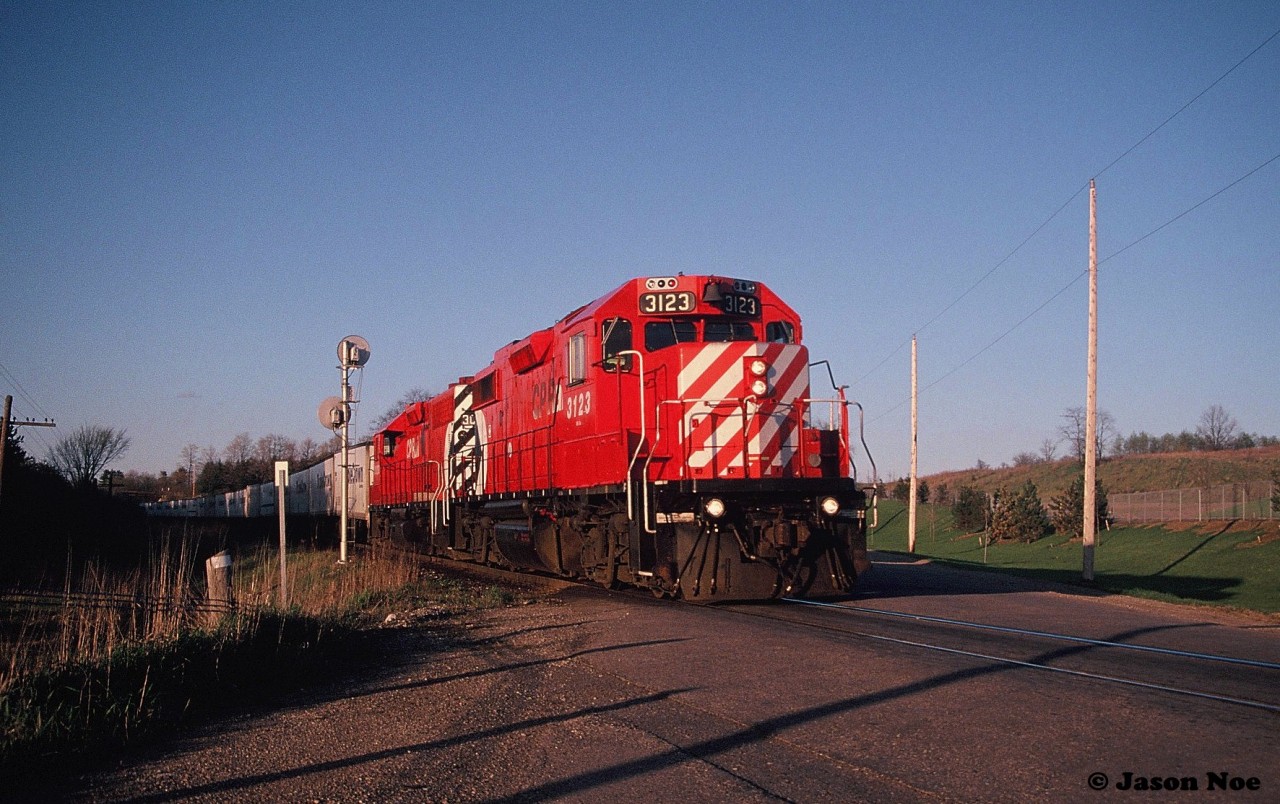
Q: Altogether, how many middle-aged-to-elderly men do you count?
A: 0